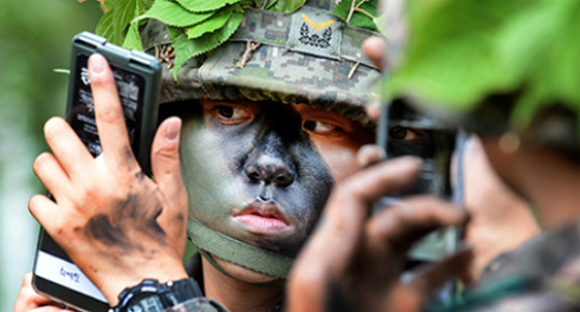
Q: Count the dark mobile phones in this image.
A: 2